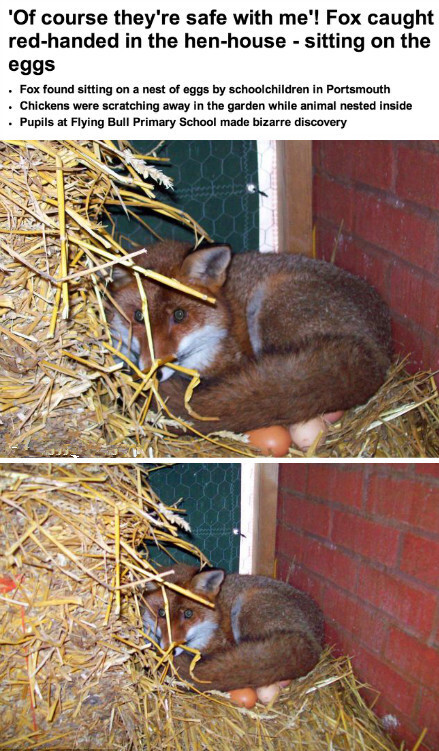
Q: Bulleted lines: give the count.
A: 3